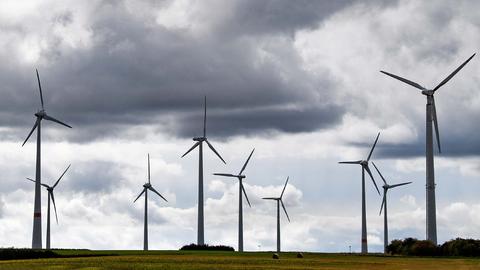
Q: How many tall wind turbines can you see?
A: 9